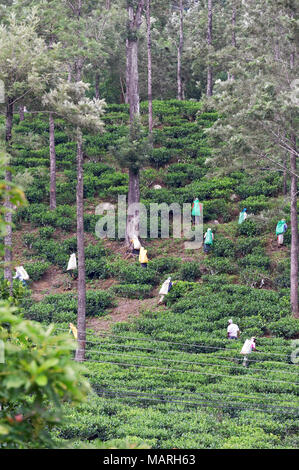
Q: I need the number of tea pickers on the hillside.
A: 12